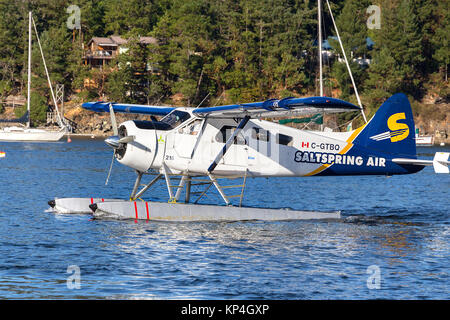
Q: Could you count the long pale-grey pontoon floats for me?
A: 2